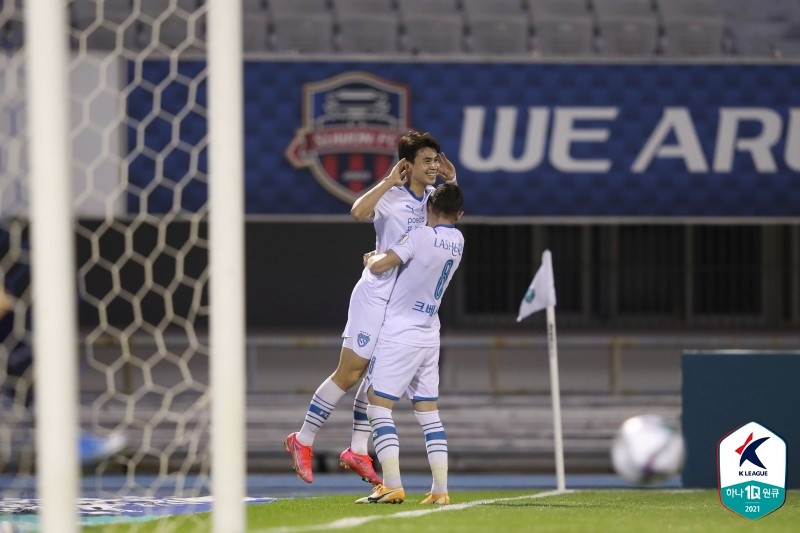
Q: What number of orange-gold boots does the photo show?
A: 2